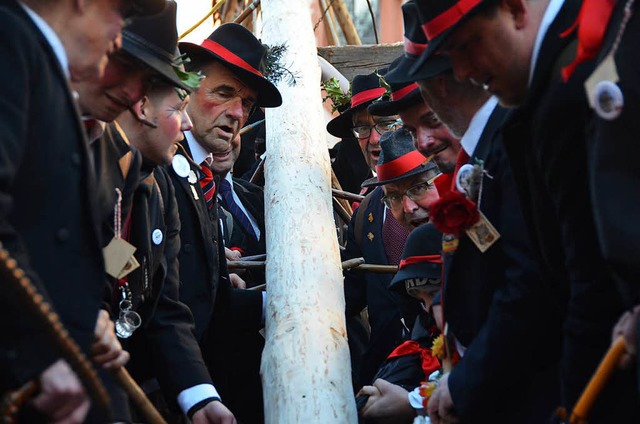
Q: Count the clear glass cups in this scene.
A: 1